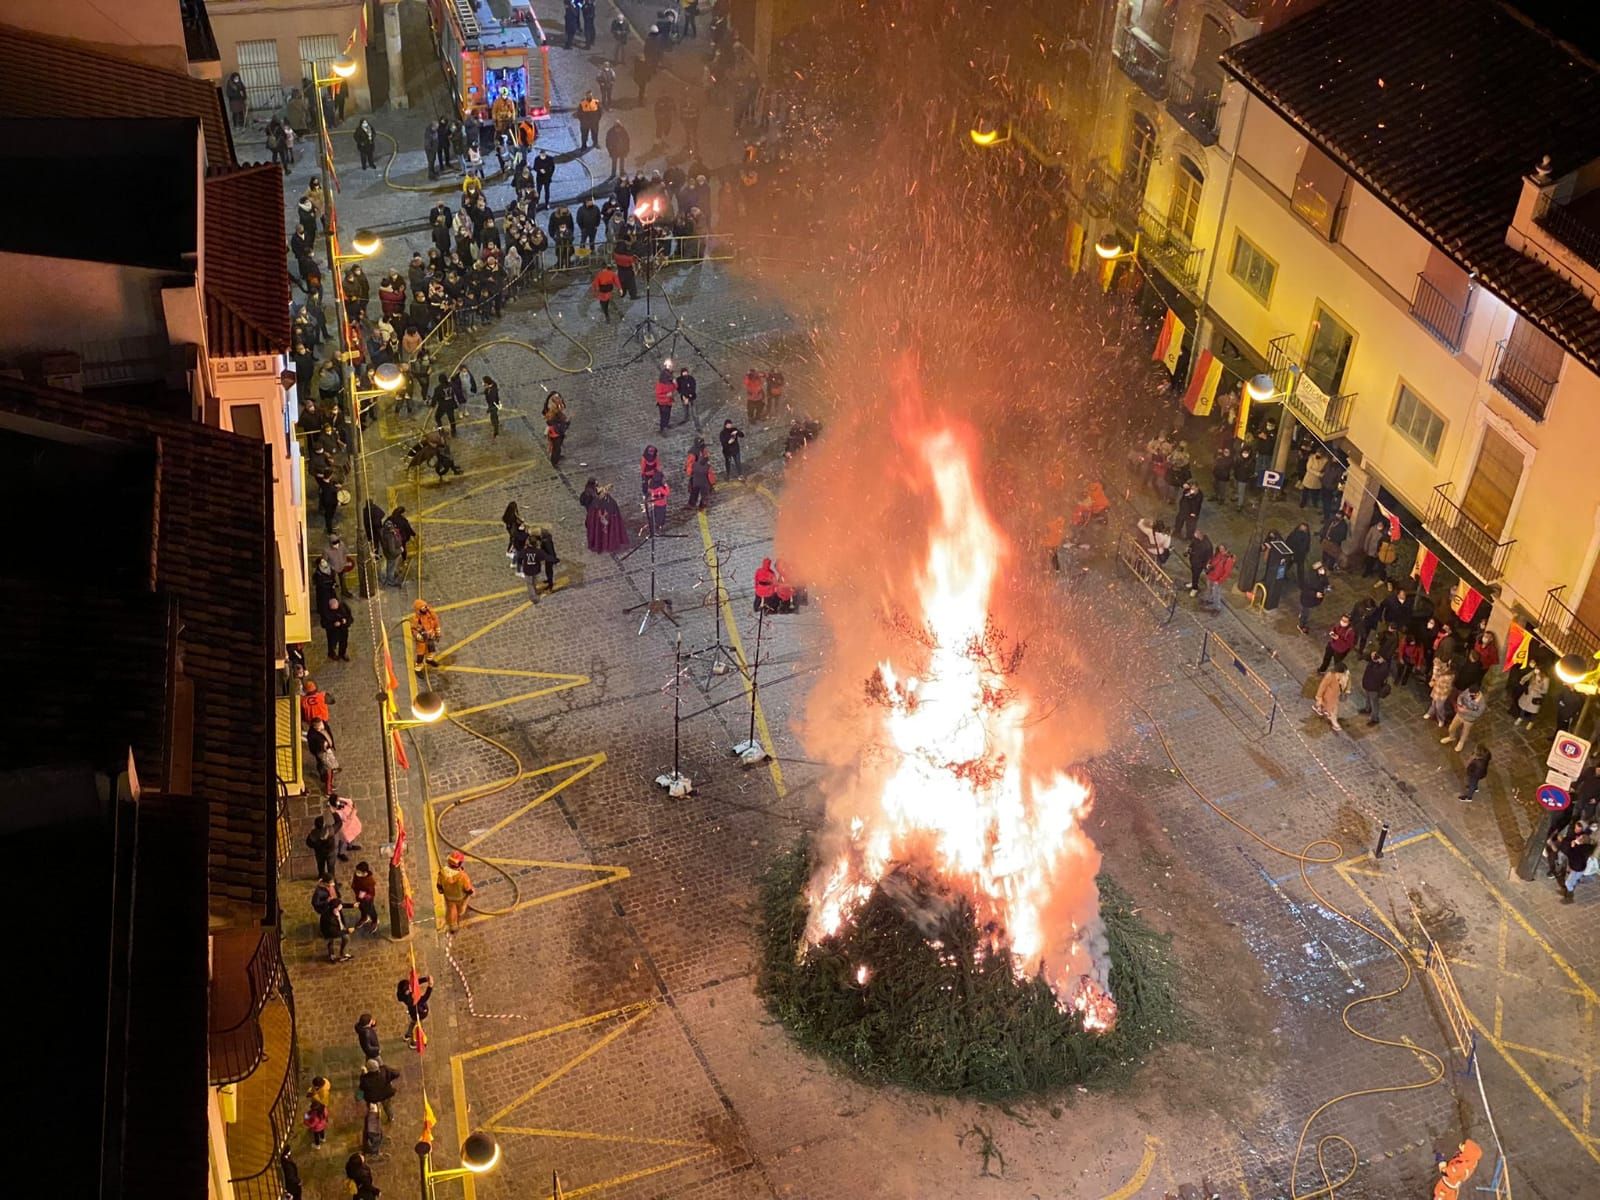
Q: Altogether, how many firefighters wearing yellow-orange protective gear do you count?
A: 4